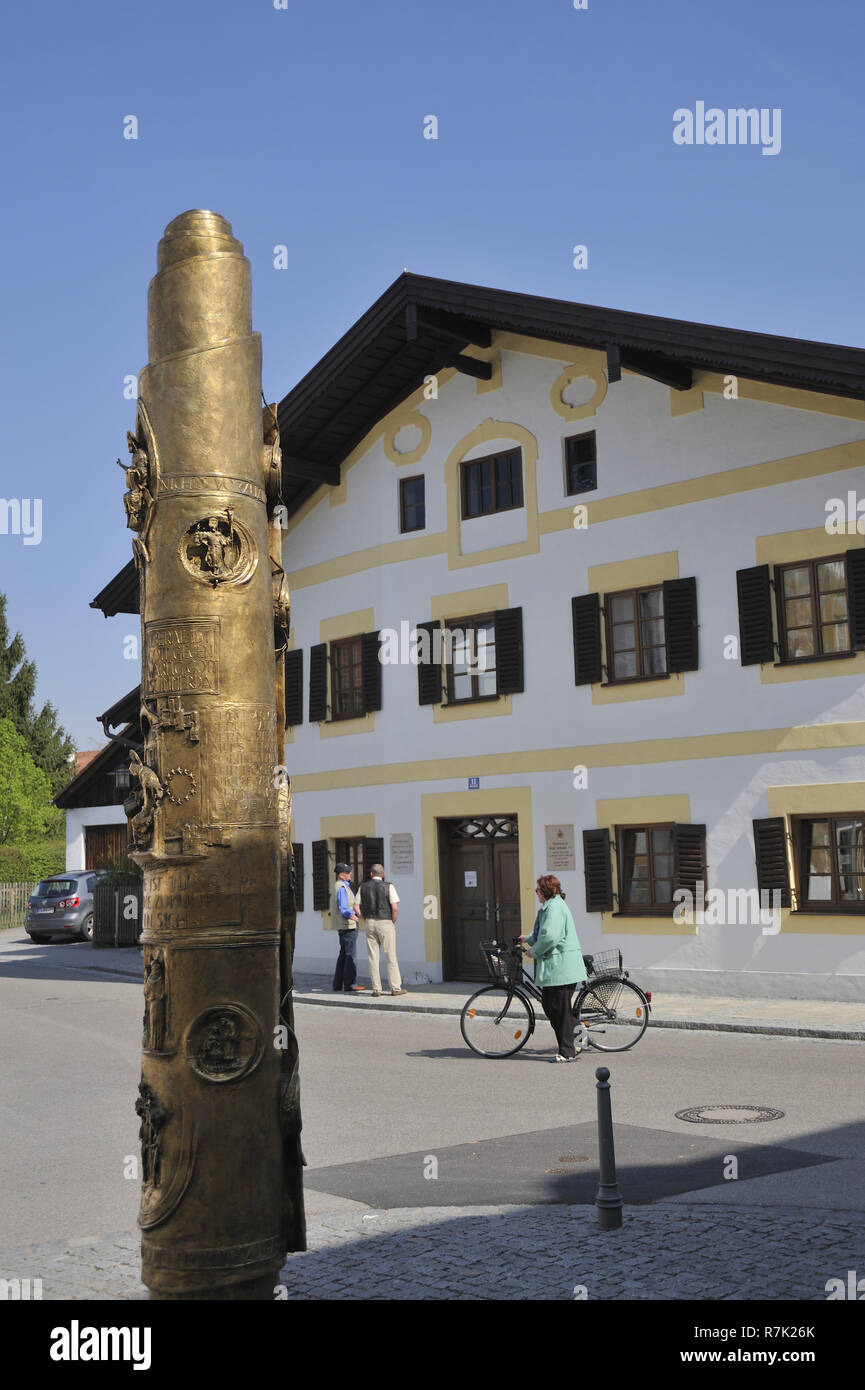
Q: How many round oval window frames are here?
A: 2